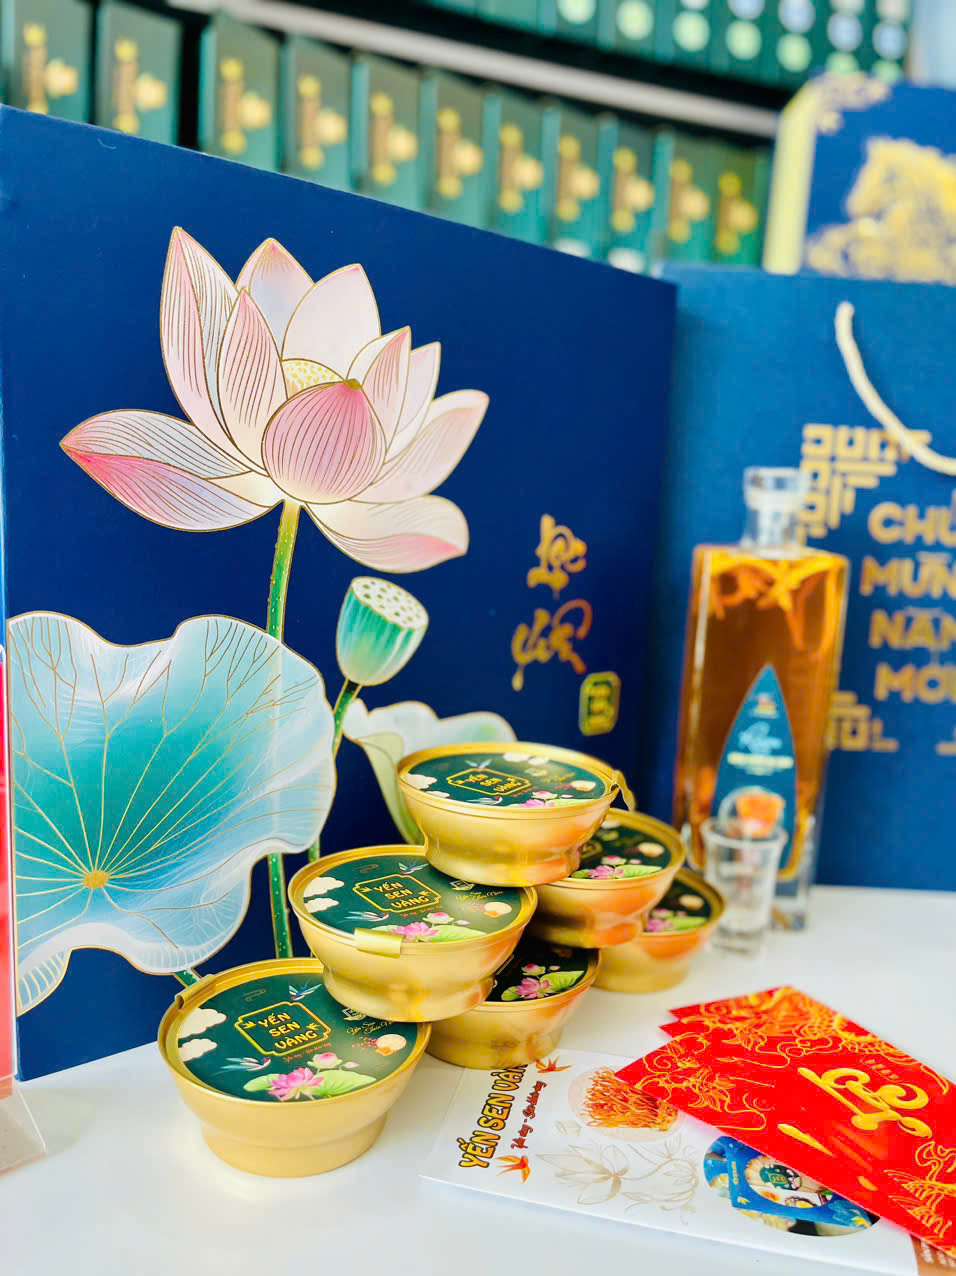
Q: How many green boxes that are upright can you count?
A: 11